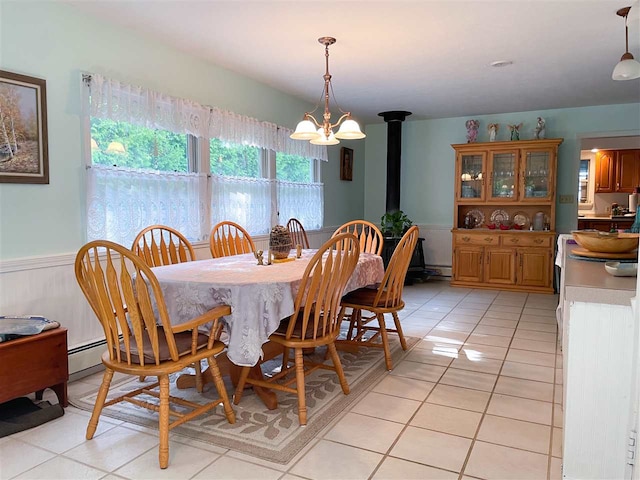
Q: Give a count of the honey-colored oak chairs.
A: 6